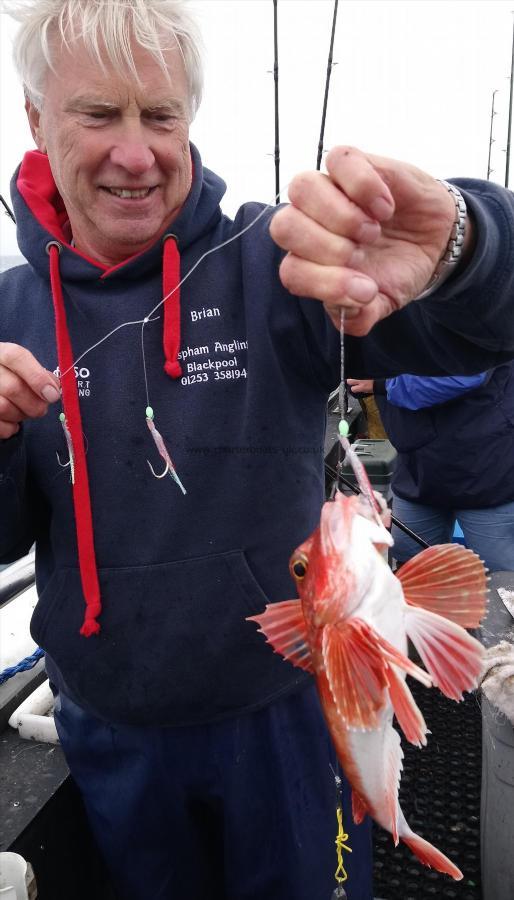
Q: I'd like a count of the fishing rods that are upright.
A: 4